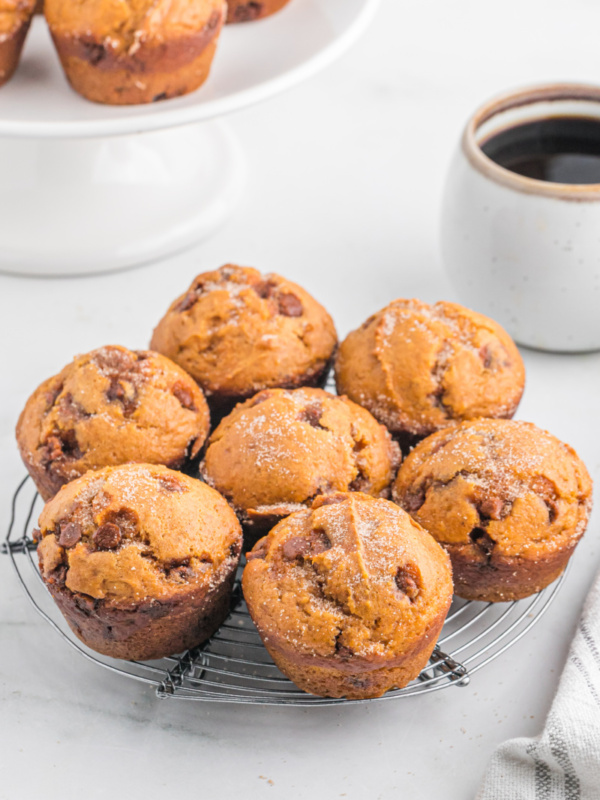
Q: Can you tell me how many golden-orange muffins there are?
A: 10